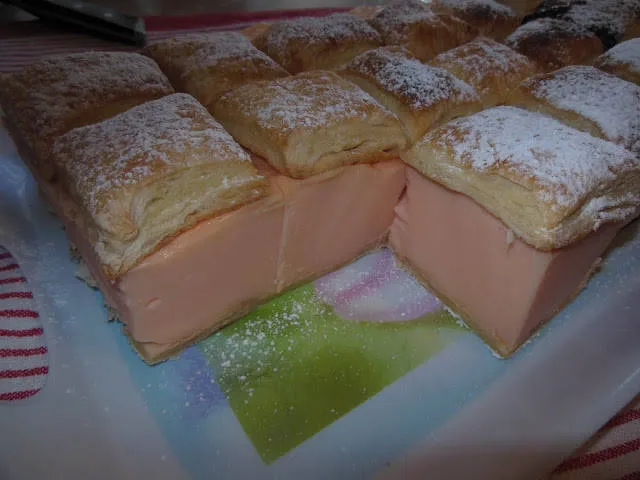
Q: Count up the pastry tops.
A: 14